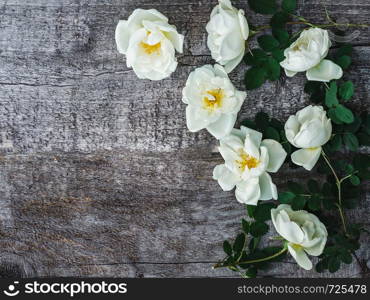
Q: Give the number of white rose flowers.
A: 7